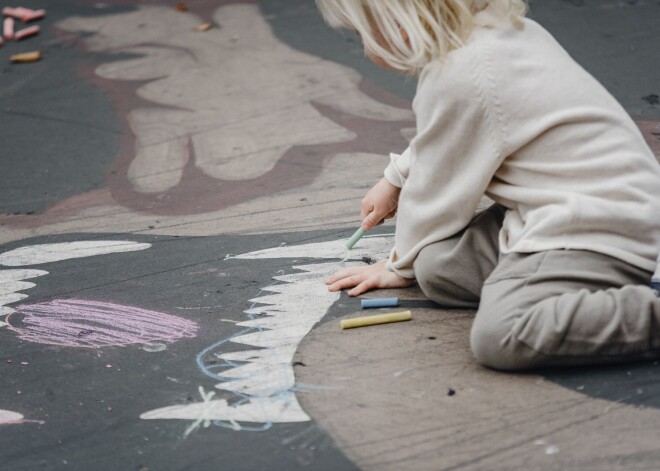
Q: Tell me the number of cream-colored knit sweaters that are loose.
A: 1